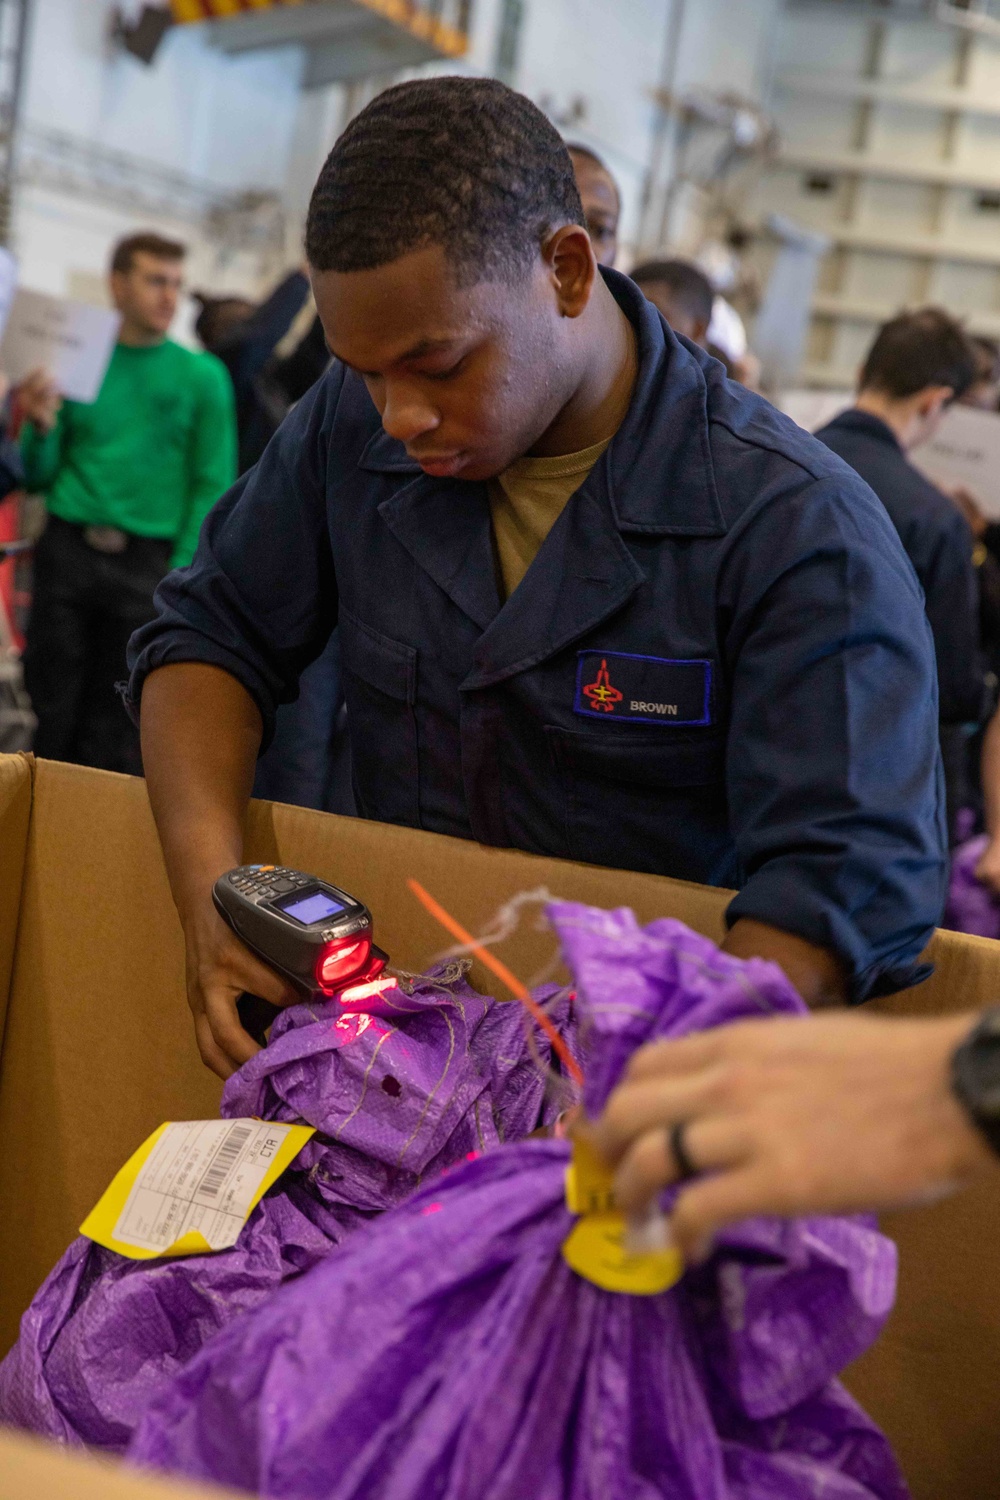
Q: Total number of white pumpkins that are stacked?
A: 0